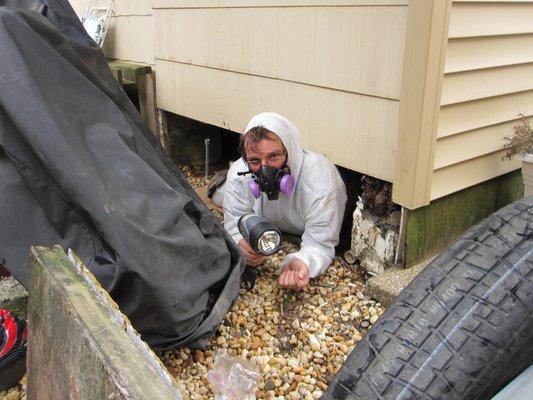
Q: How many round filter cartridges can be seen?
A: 2